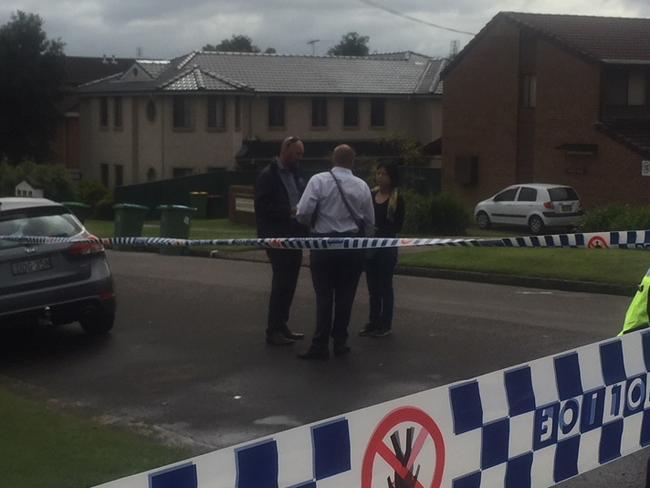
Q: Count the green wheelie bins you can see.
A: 4